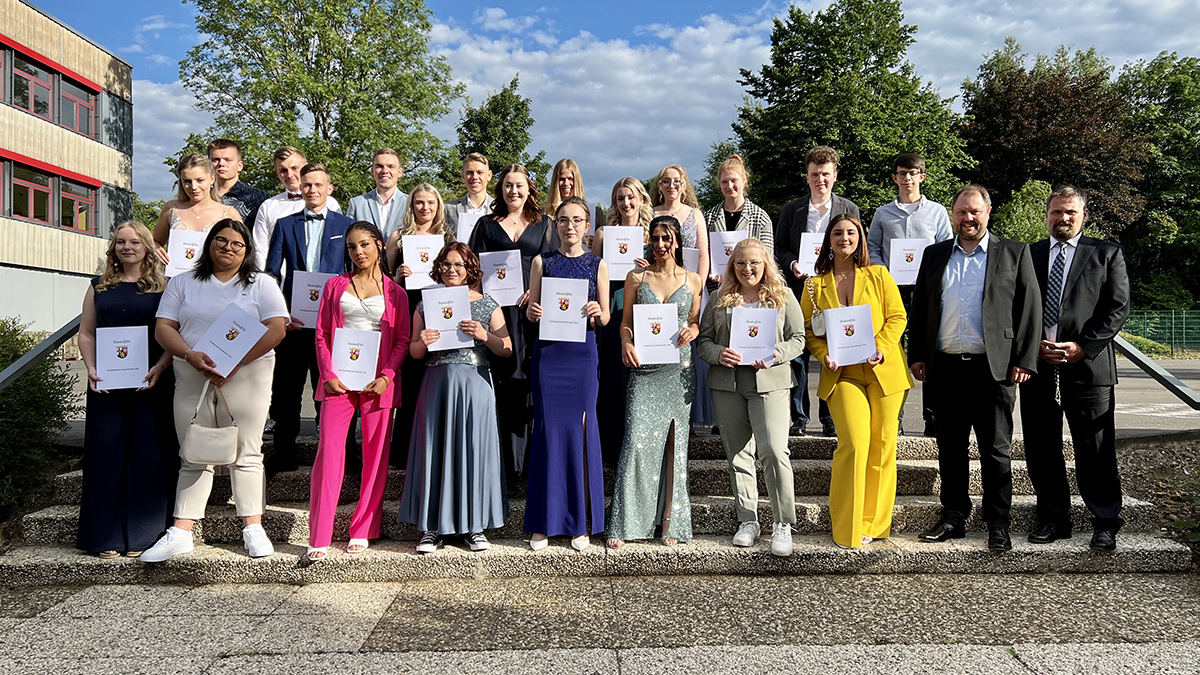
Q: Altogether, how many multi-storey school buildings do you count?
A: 1